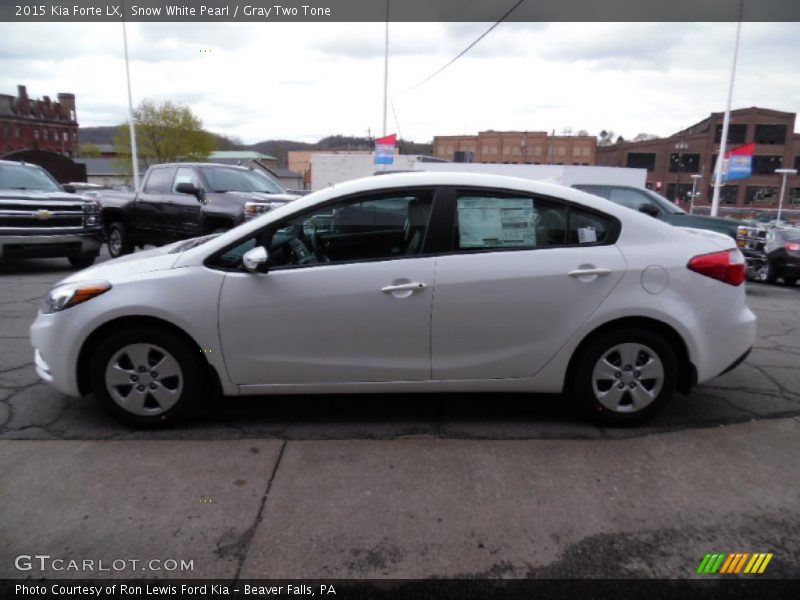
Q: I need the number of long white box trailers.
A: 1